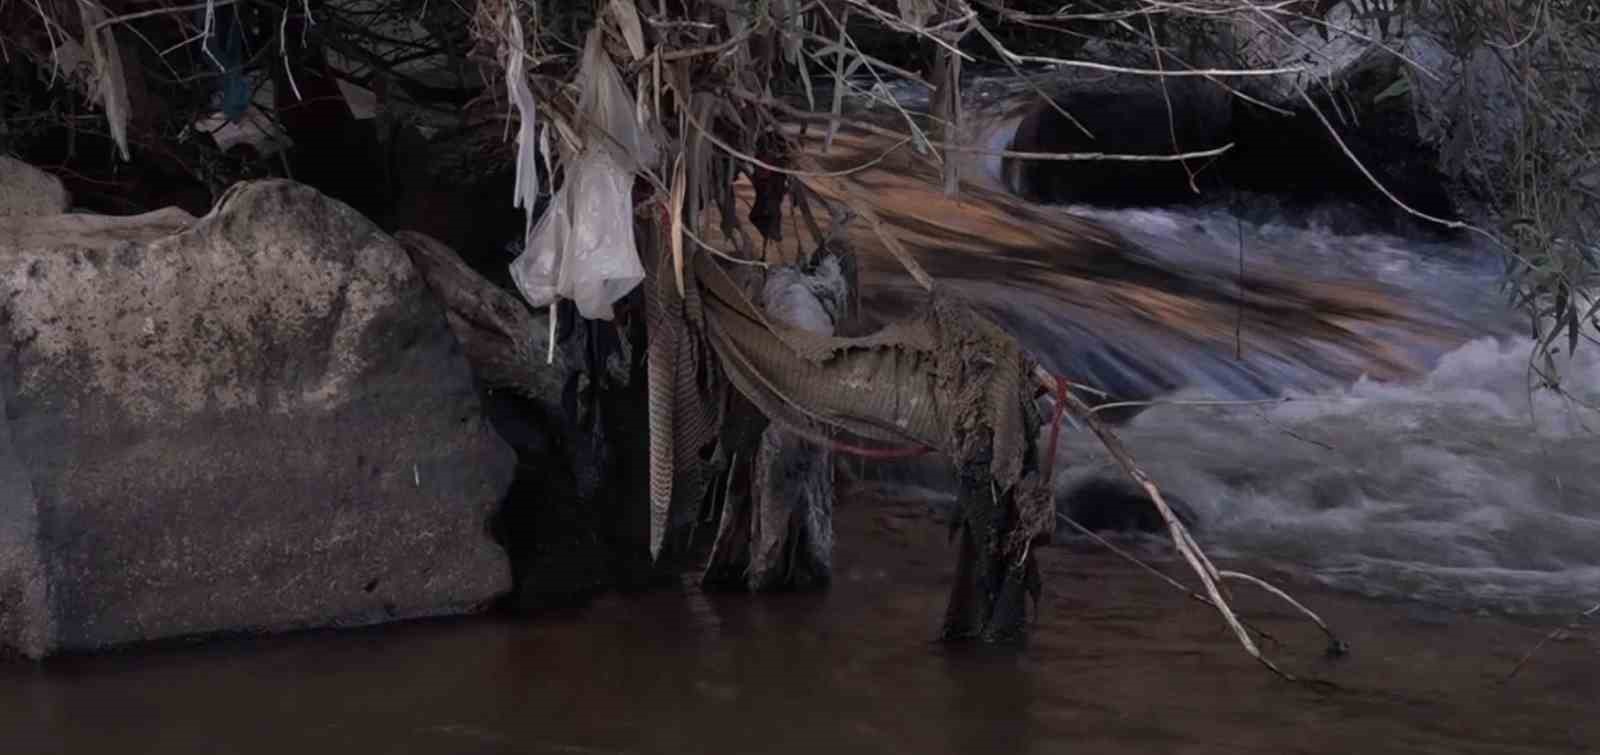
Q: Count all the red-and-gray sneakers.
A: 0